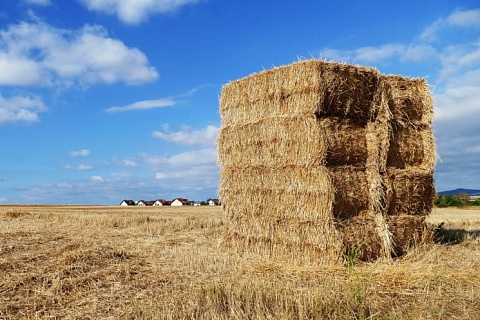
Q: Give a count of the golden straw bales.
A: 8